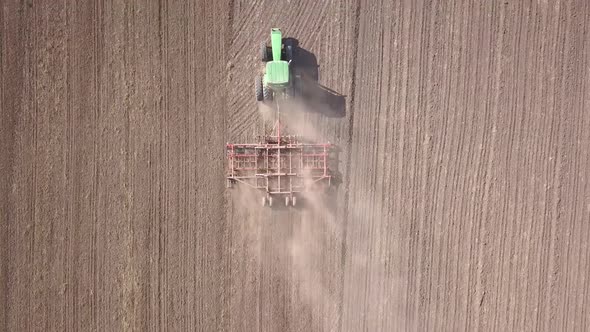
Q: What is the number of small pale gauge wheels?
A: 4